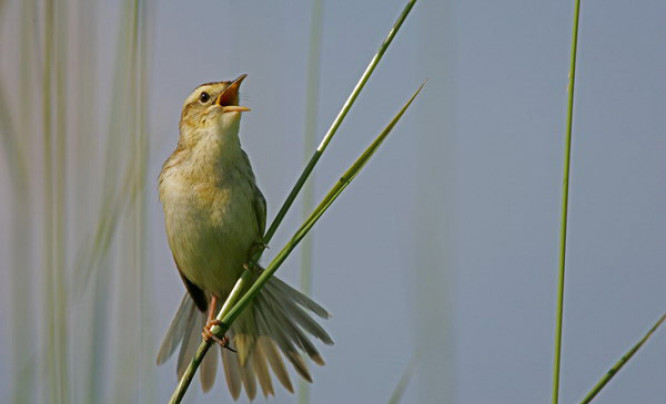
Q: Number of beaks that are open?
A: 1